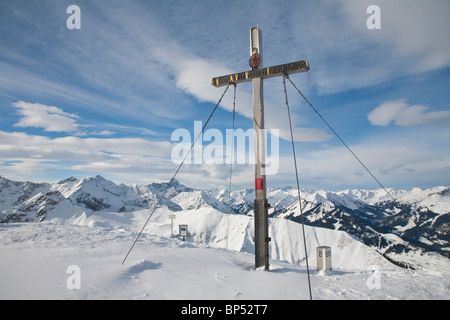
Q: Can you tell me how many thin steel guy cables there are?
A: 4